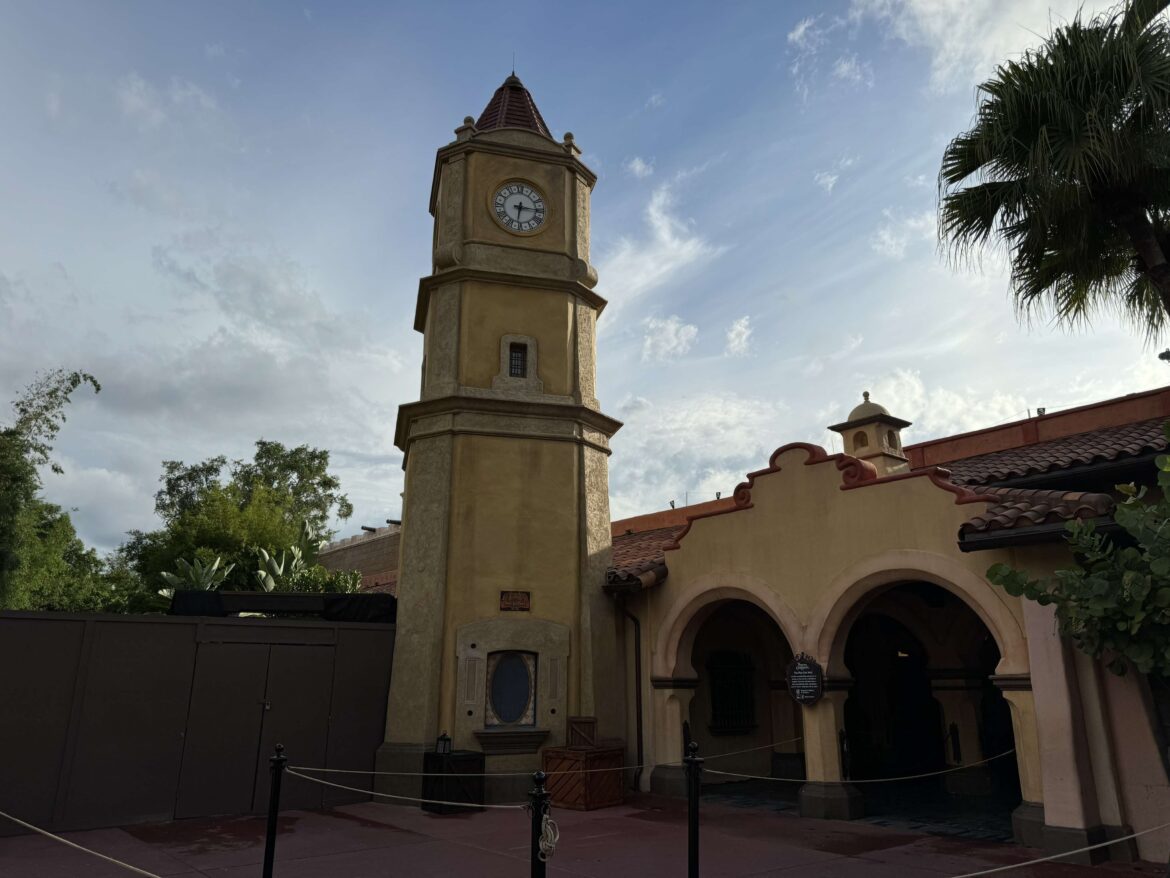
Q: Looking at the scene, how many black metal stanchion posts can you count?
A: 3